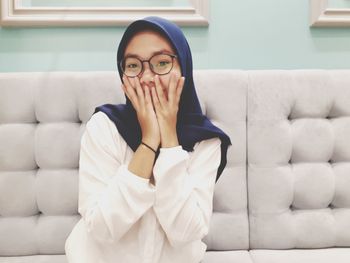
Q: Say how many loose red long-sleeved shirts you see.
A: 0